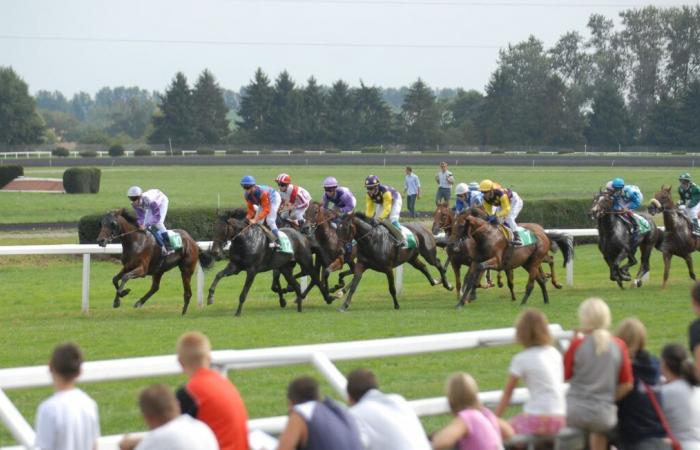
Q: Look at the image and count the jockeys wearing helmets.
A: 11